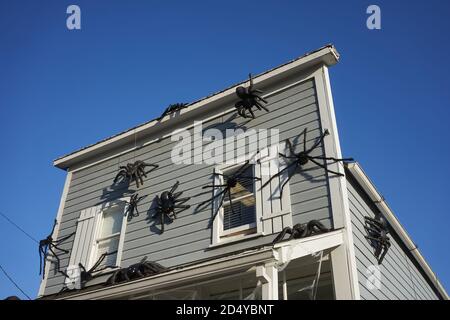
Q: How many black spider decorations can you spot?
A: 12